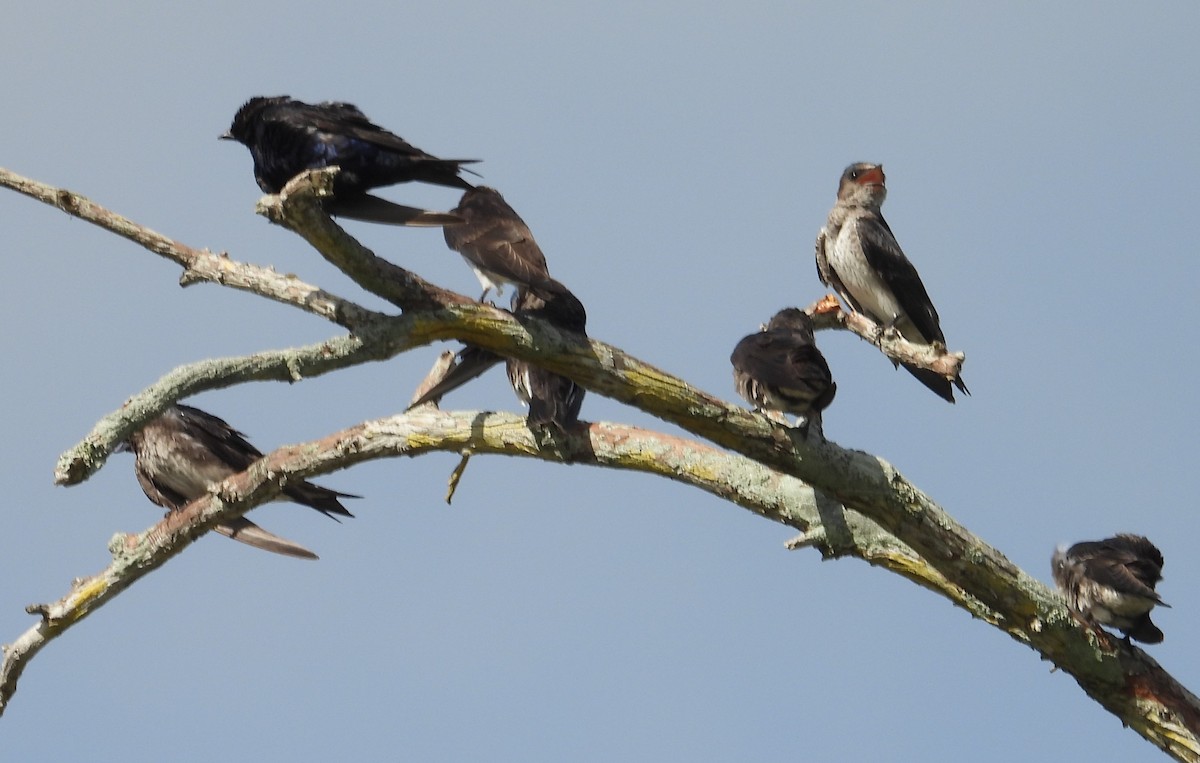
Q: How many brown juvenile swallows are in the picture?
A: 6